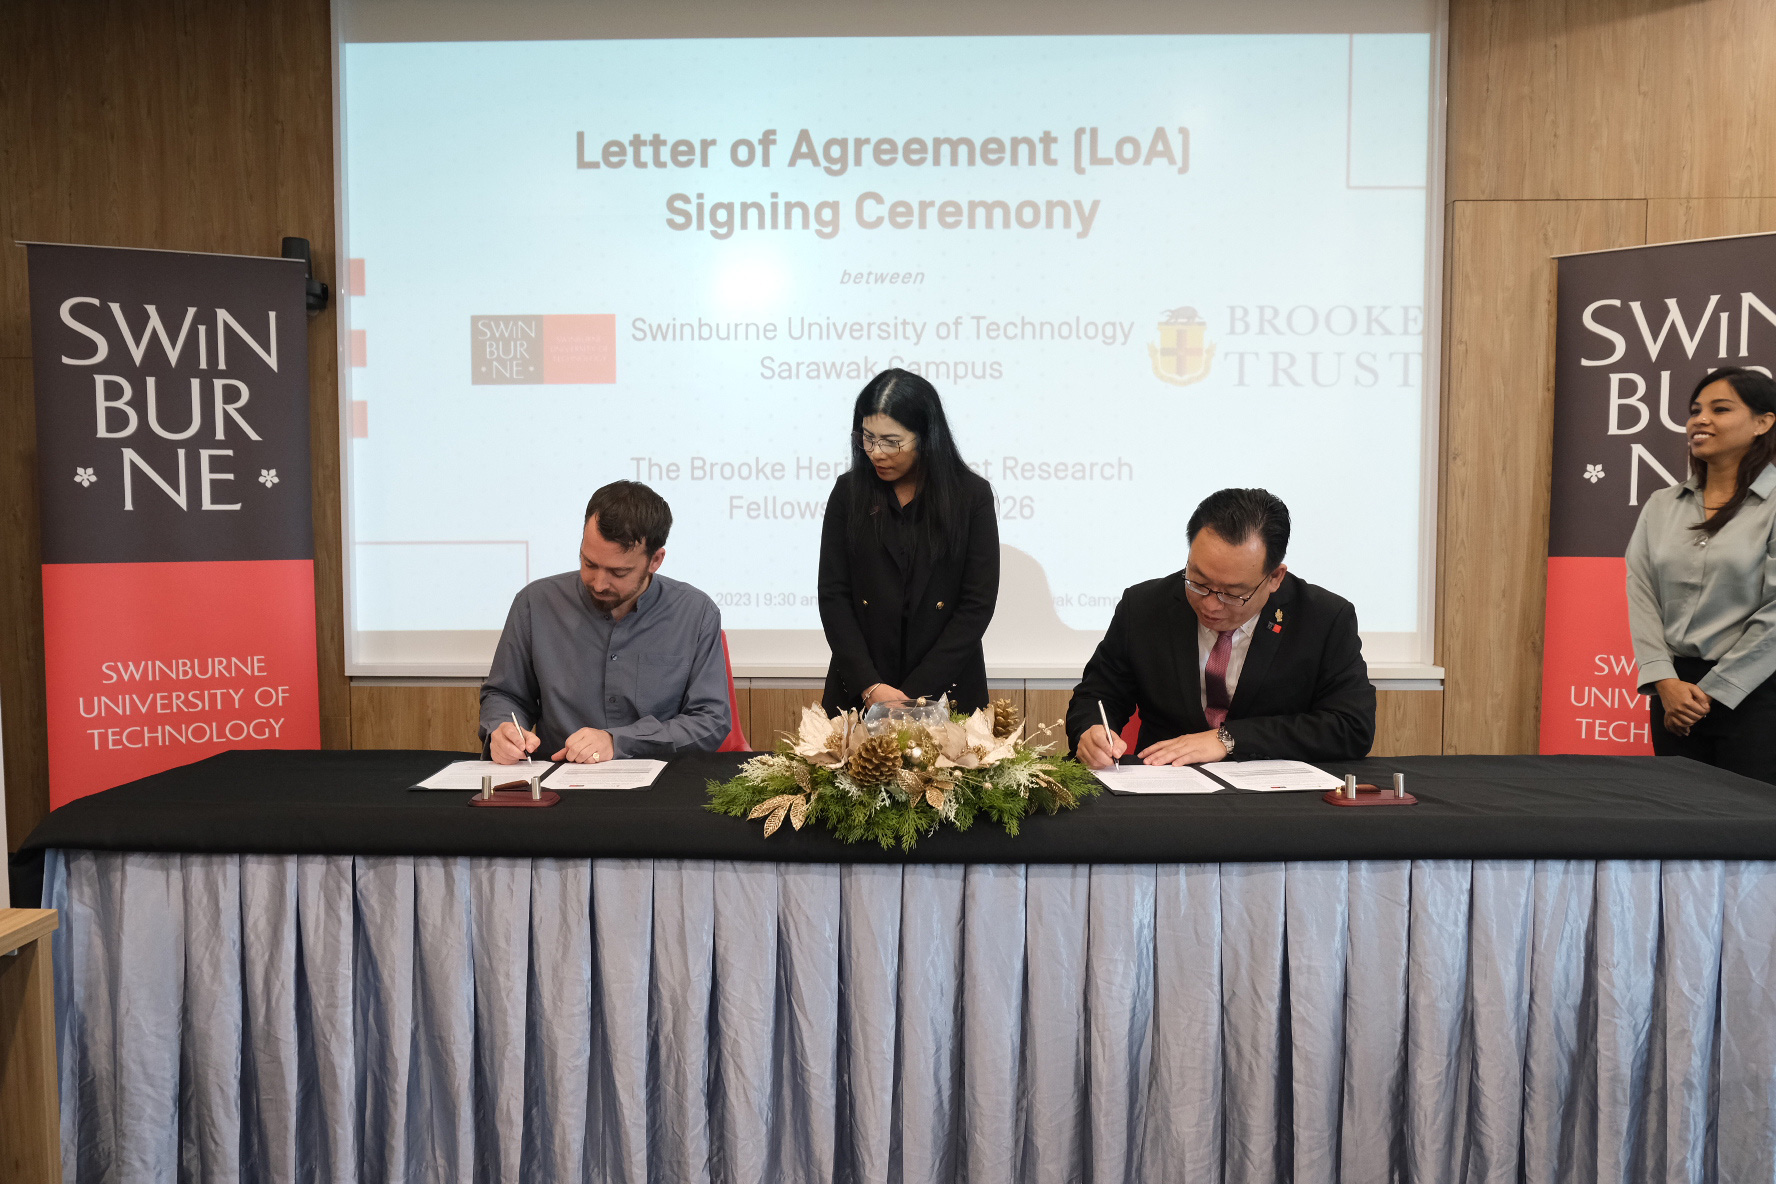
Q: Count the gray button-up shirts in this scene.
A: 2